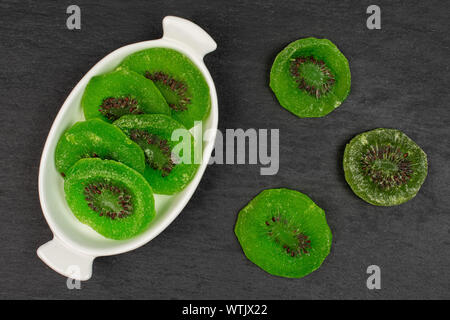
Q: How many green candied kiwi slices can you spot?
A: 8